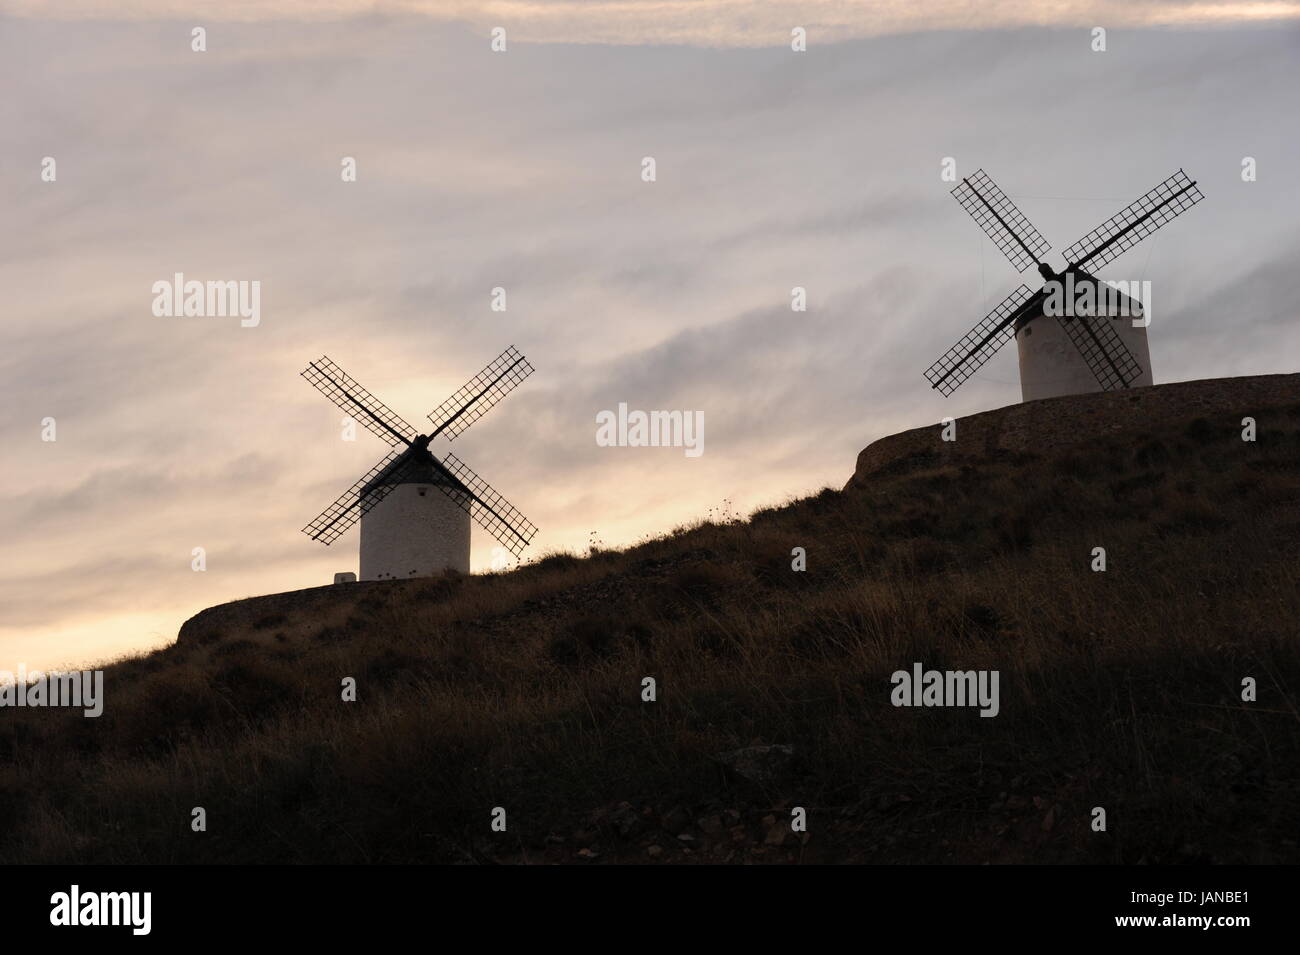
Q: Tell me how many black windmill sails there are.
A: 8